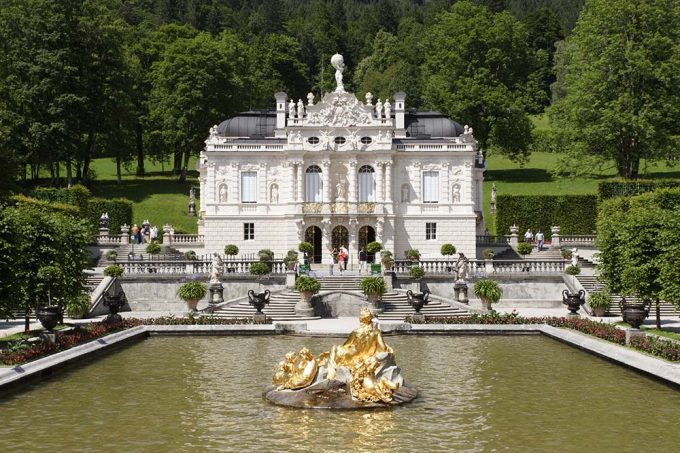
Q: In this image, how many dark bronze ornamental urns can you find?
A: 6